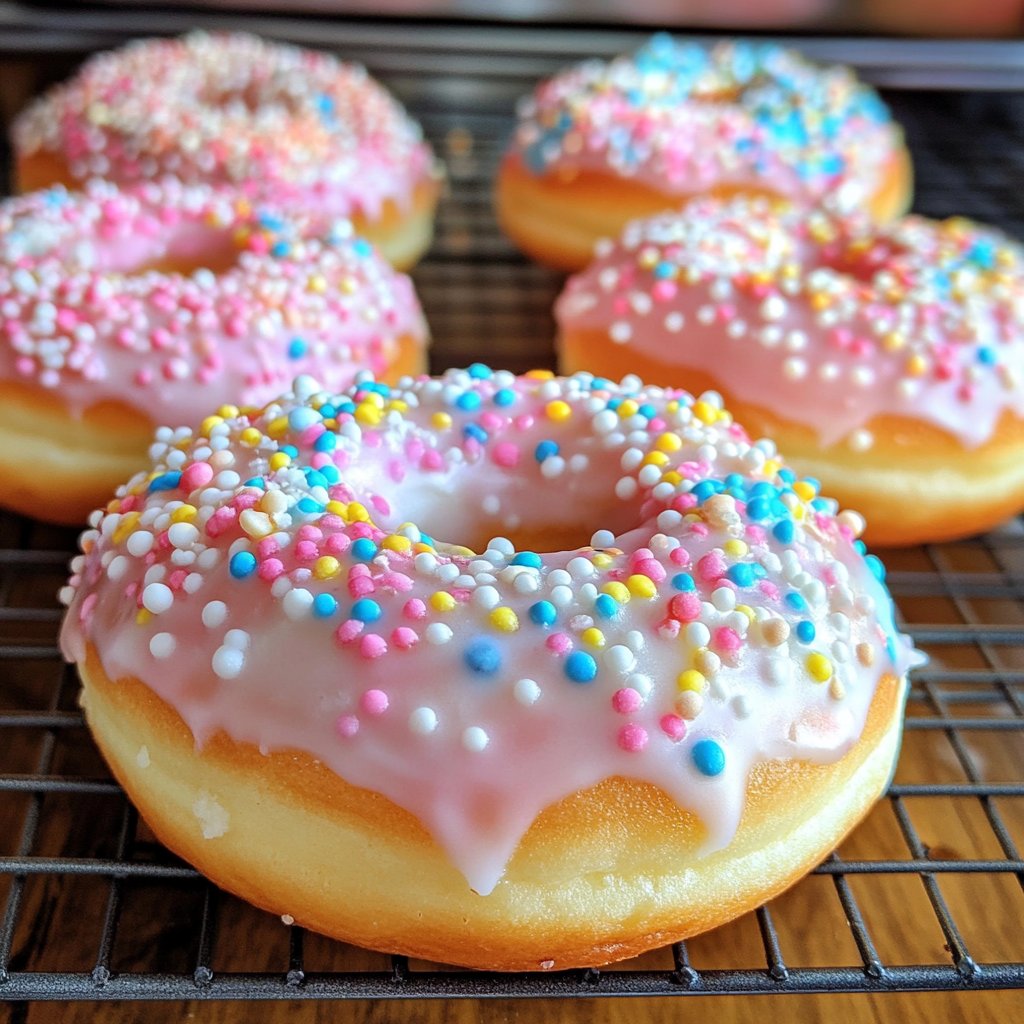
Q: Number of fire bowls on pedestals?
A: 0